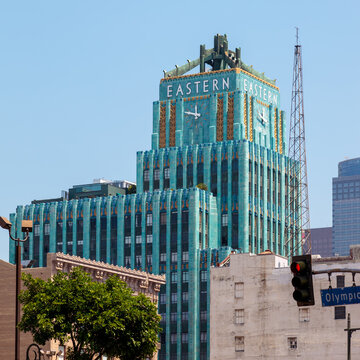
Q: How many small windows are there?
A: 7